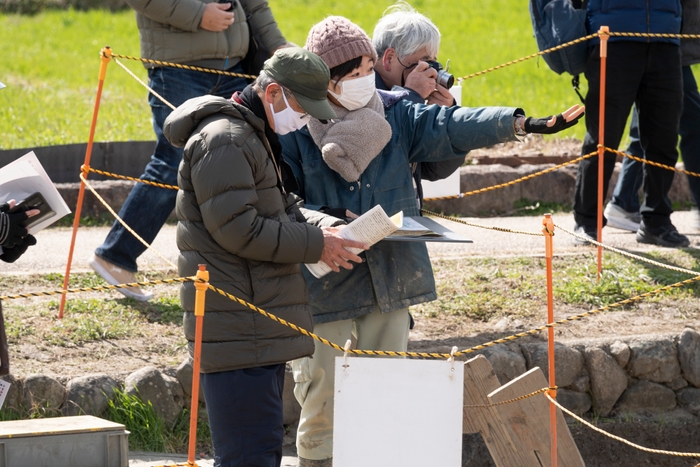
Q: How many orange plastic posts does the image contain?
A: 4